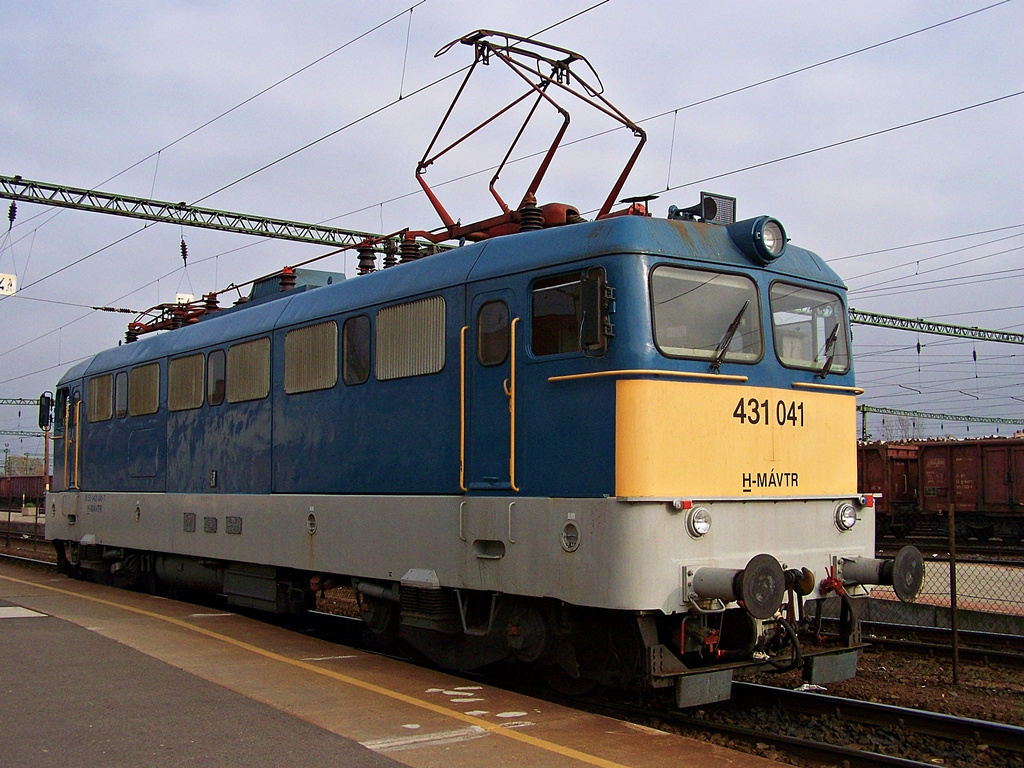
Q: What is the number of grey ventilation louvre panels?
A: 6